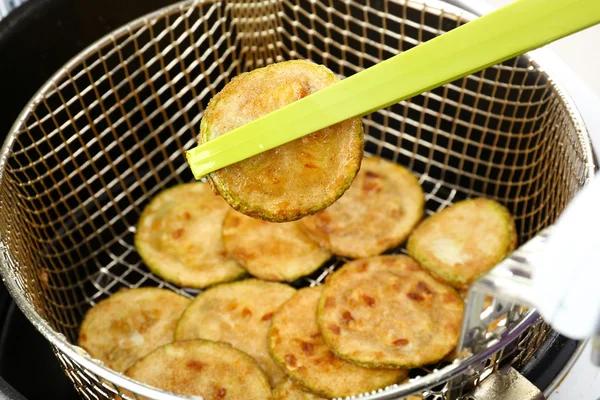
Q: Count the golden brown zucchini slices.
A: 11